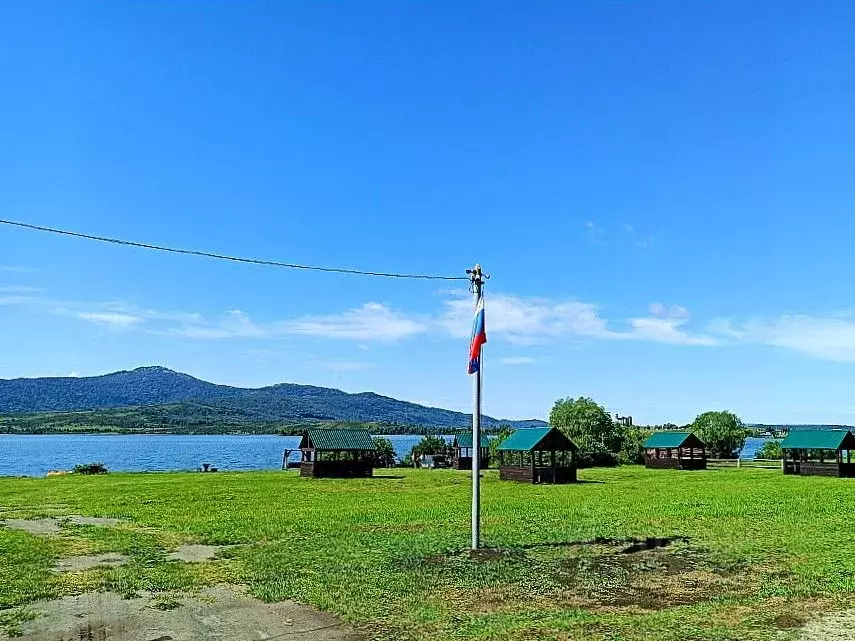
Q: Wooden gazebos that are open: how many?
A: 5